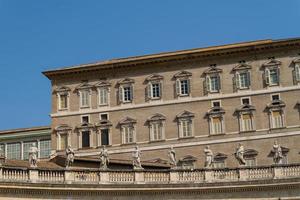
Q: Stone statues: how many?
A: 8